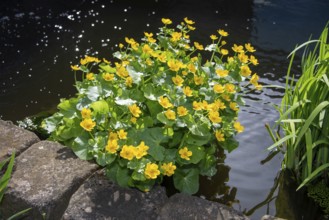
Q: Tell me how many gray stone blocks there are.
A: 4